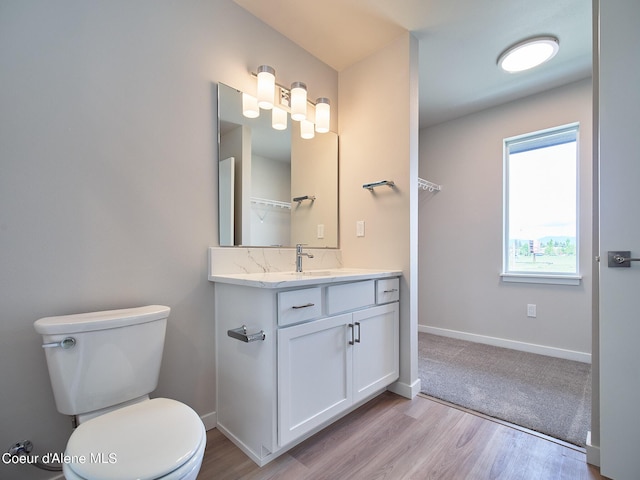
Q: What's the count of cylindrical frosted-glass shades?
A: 3